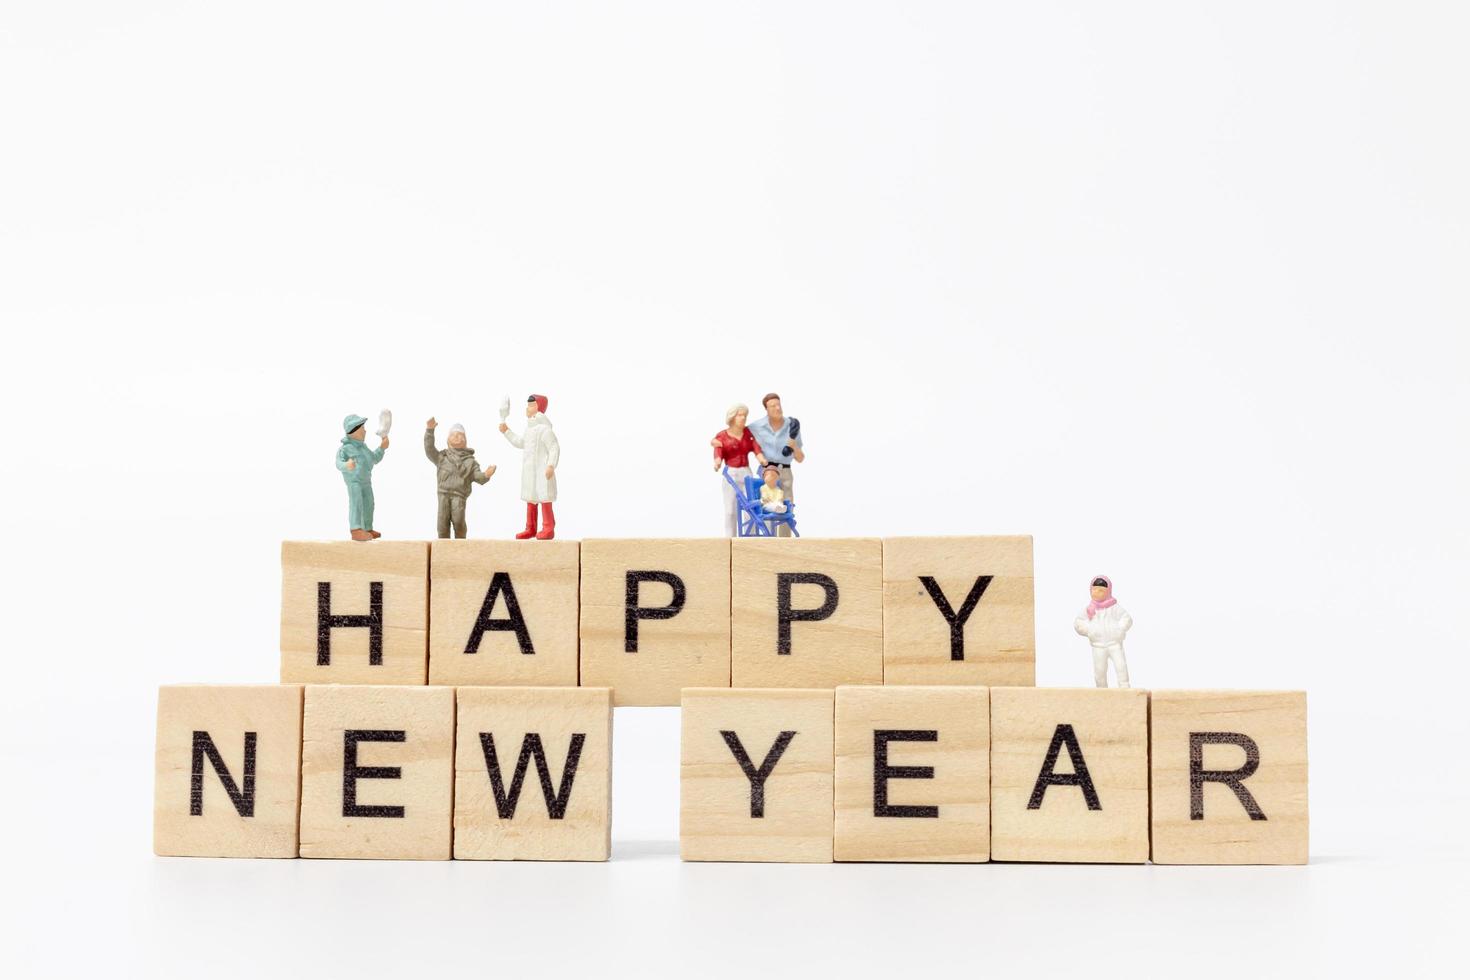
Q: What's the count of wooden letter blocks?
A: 12